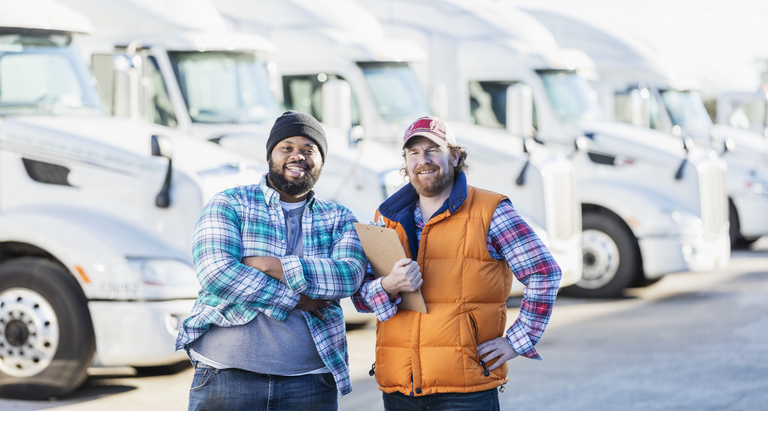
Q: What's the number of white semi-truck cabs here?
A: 6